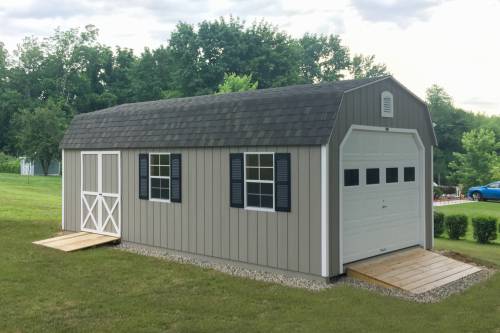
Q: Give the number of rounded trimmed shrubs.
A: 3